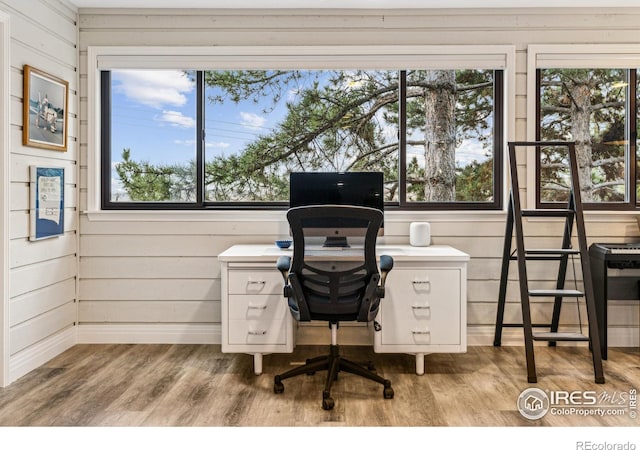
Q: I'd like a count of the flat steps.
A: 4